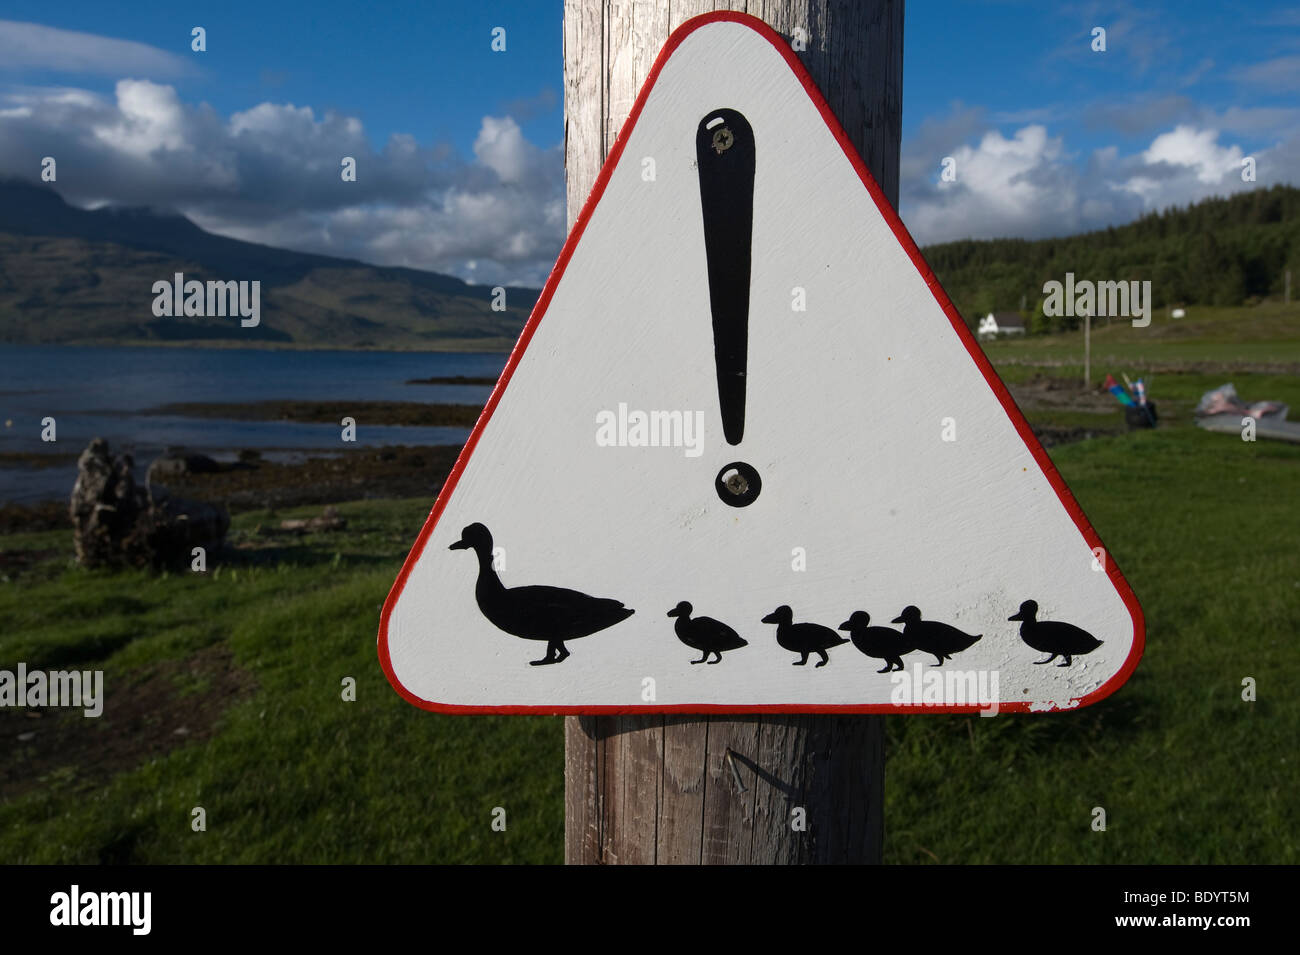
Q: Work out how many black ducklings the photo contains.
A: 5